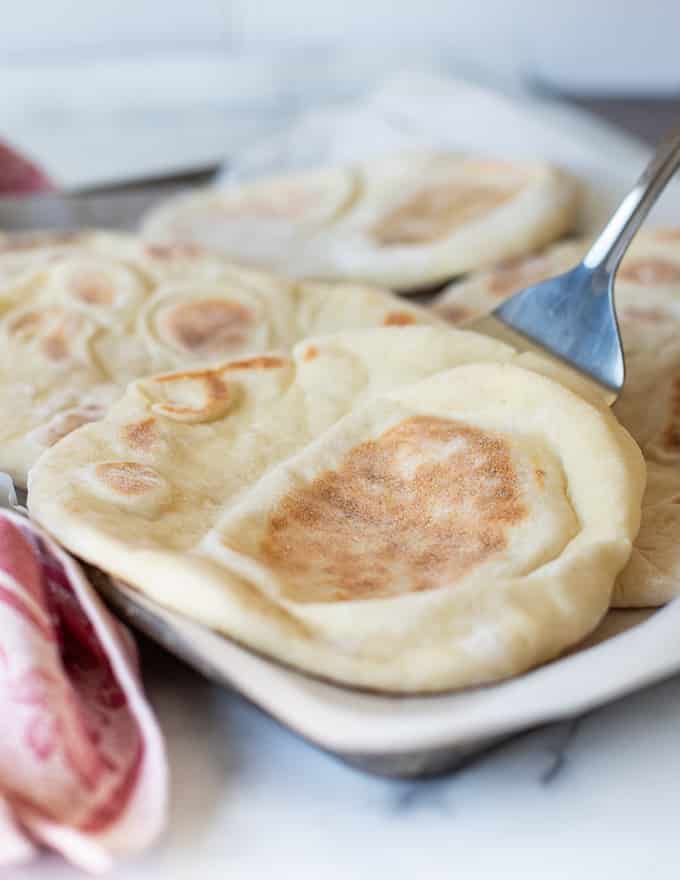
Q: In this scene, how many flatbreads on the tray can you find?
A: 4